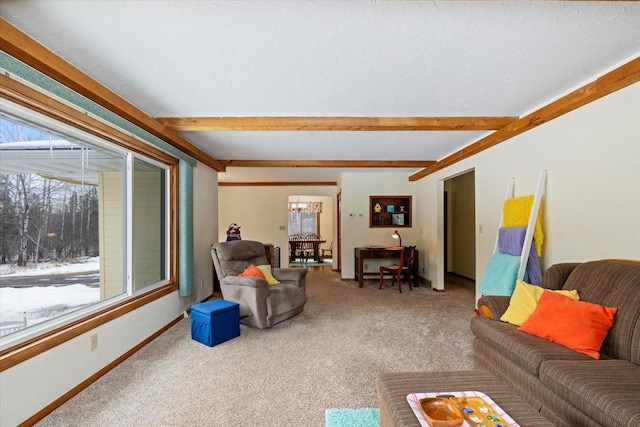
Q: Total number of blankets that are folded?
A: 3